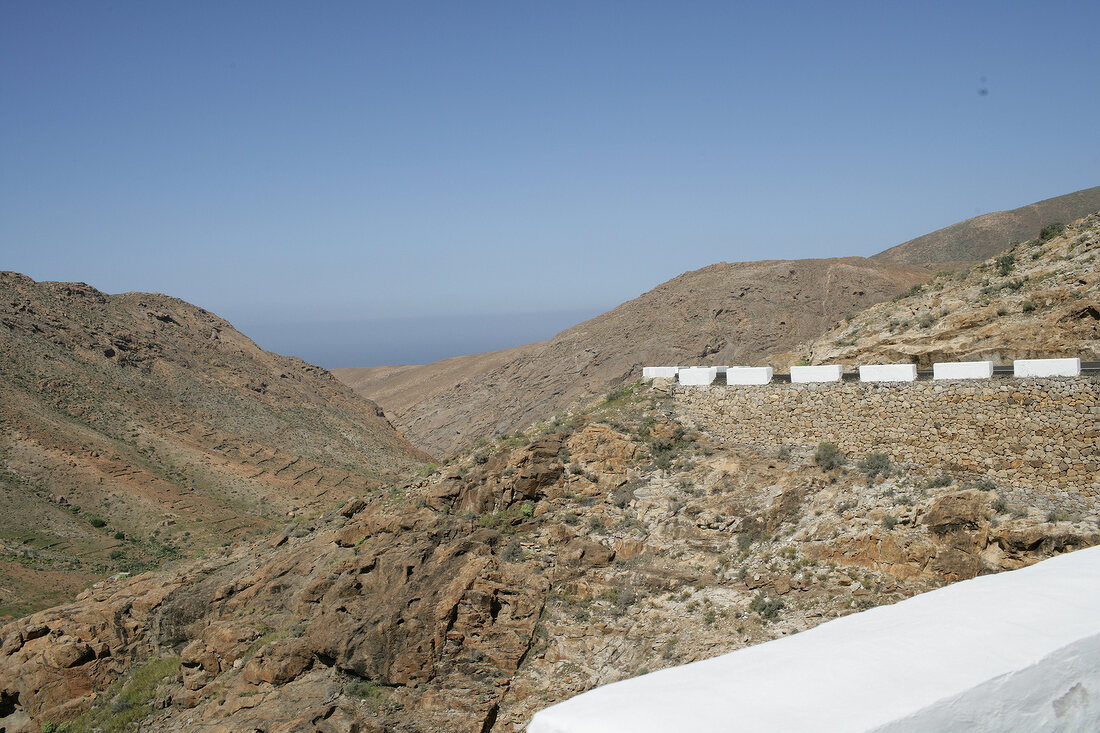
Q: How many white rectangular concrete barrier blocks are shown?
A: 7